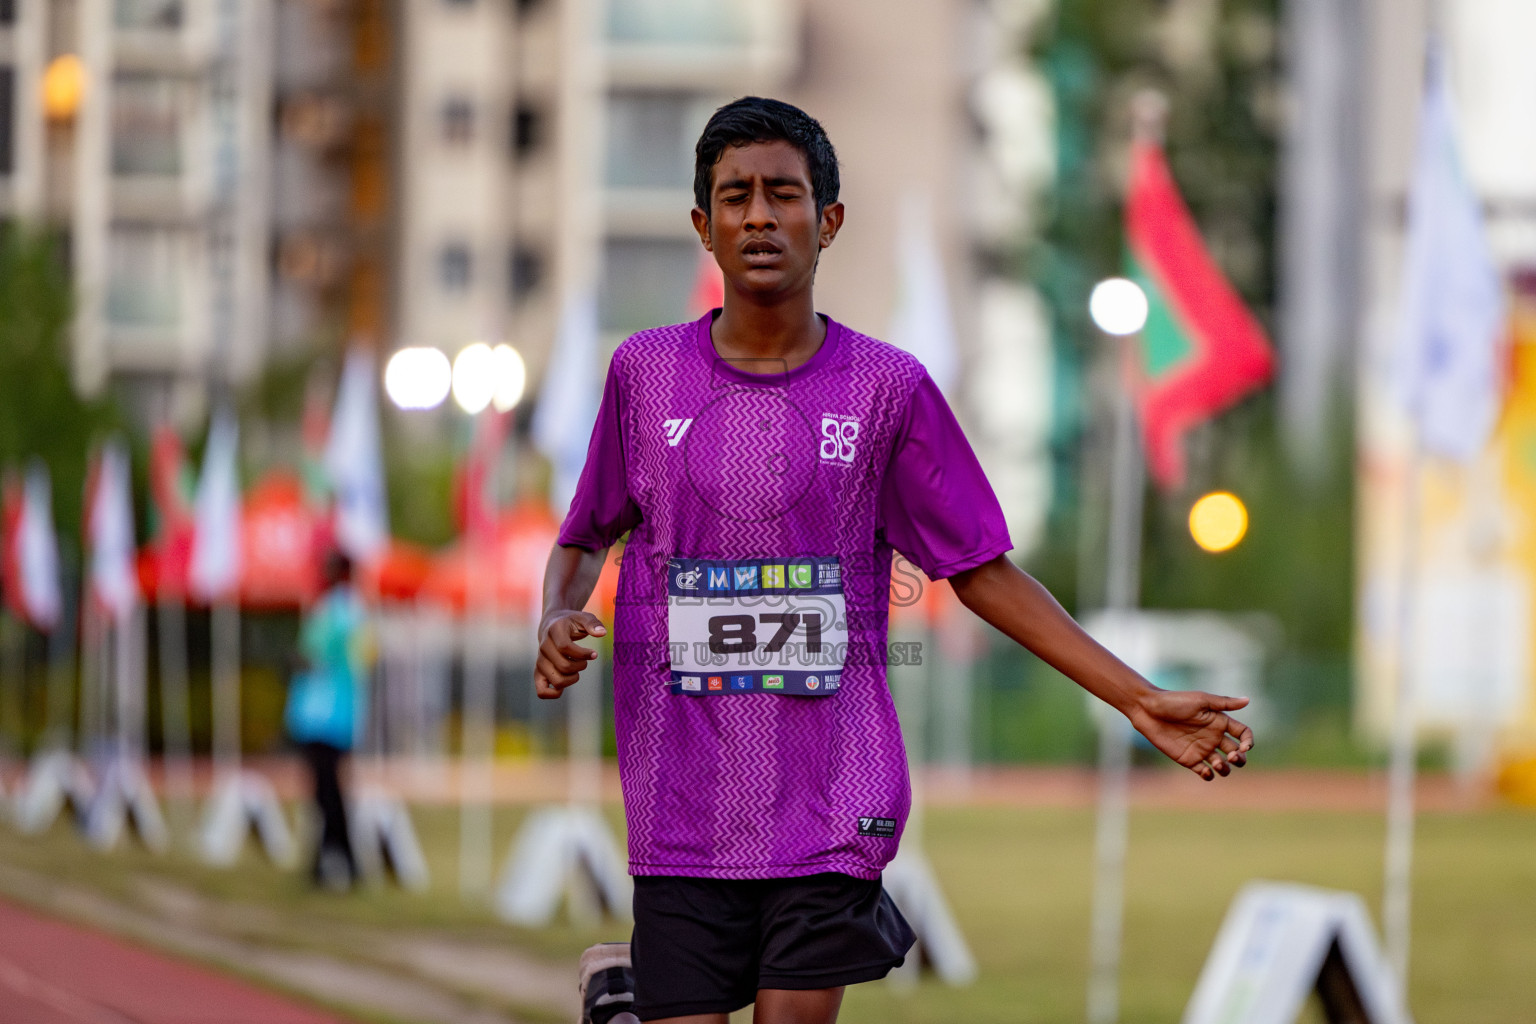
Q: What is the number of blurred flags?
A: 14